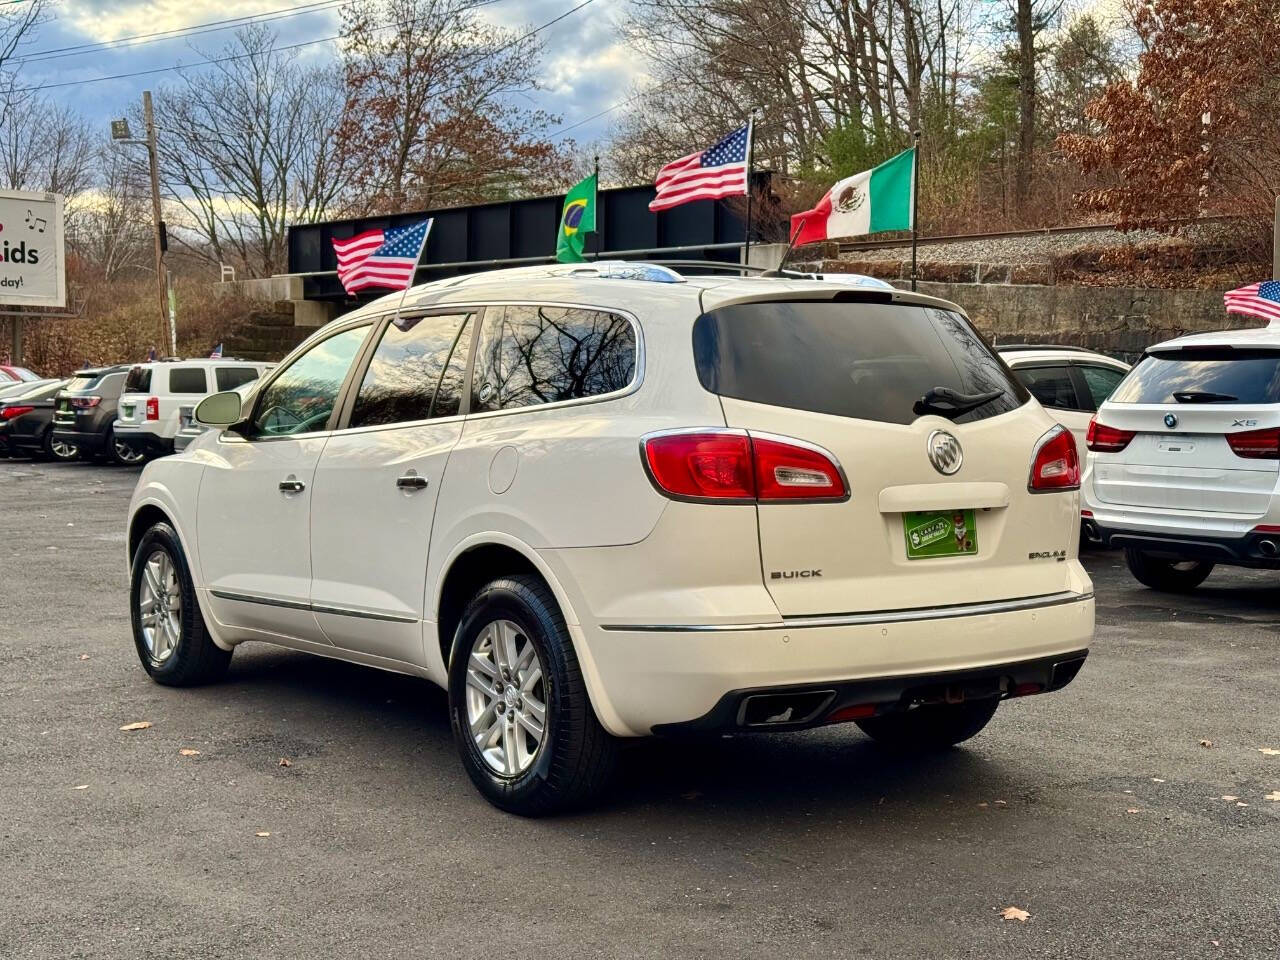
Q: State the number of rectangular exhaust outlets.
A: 2